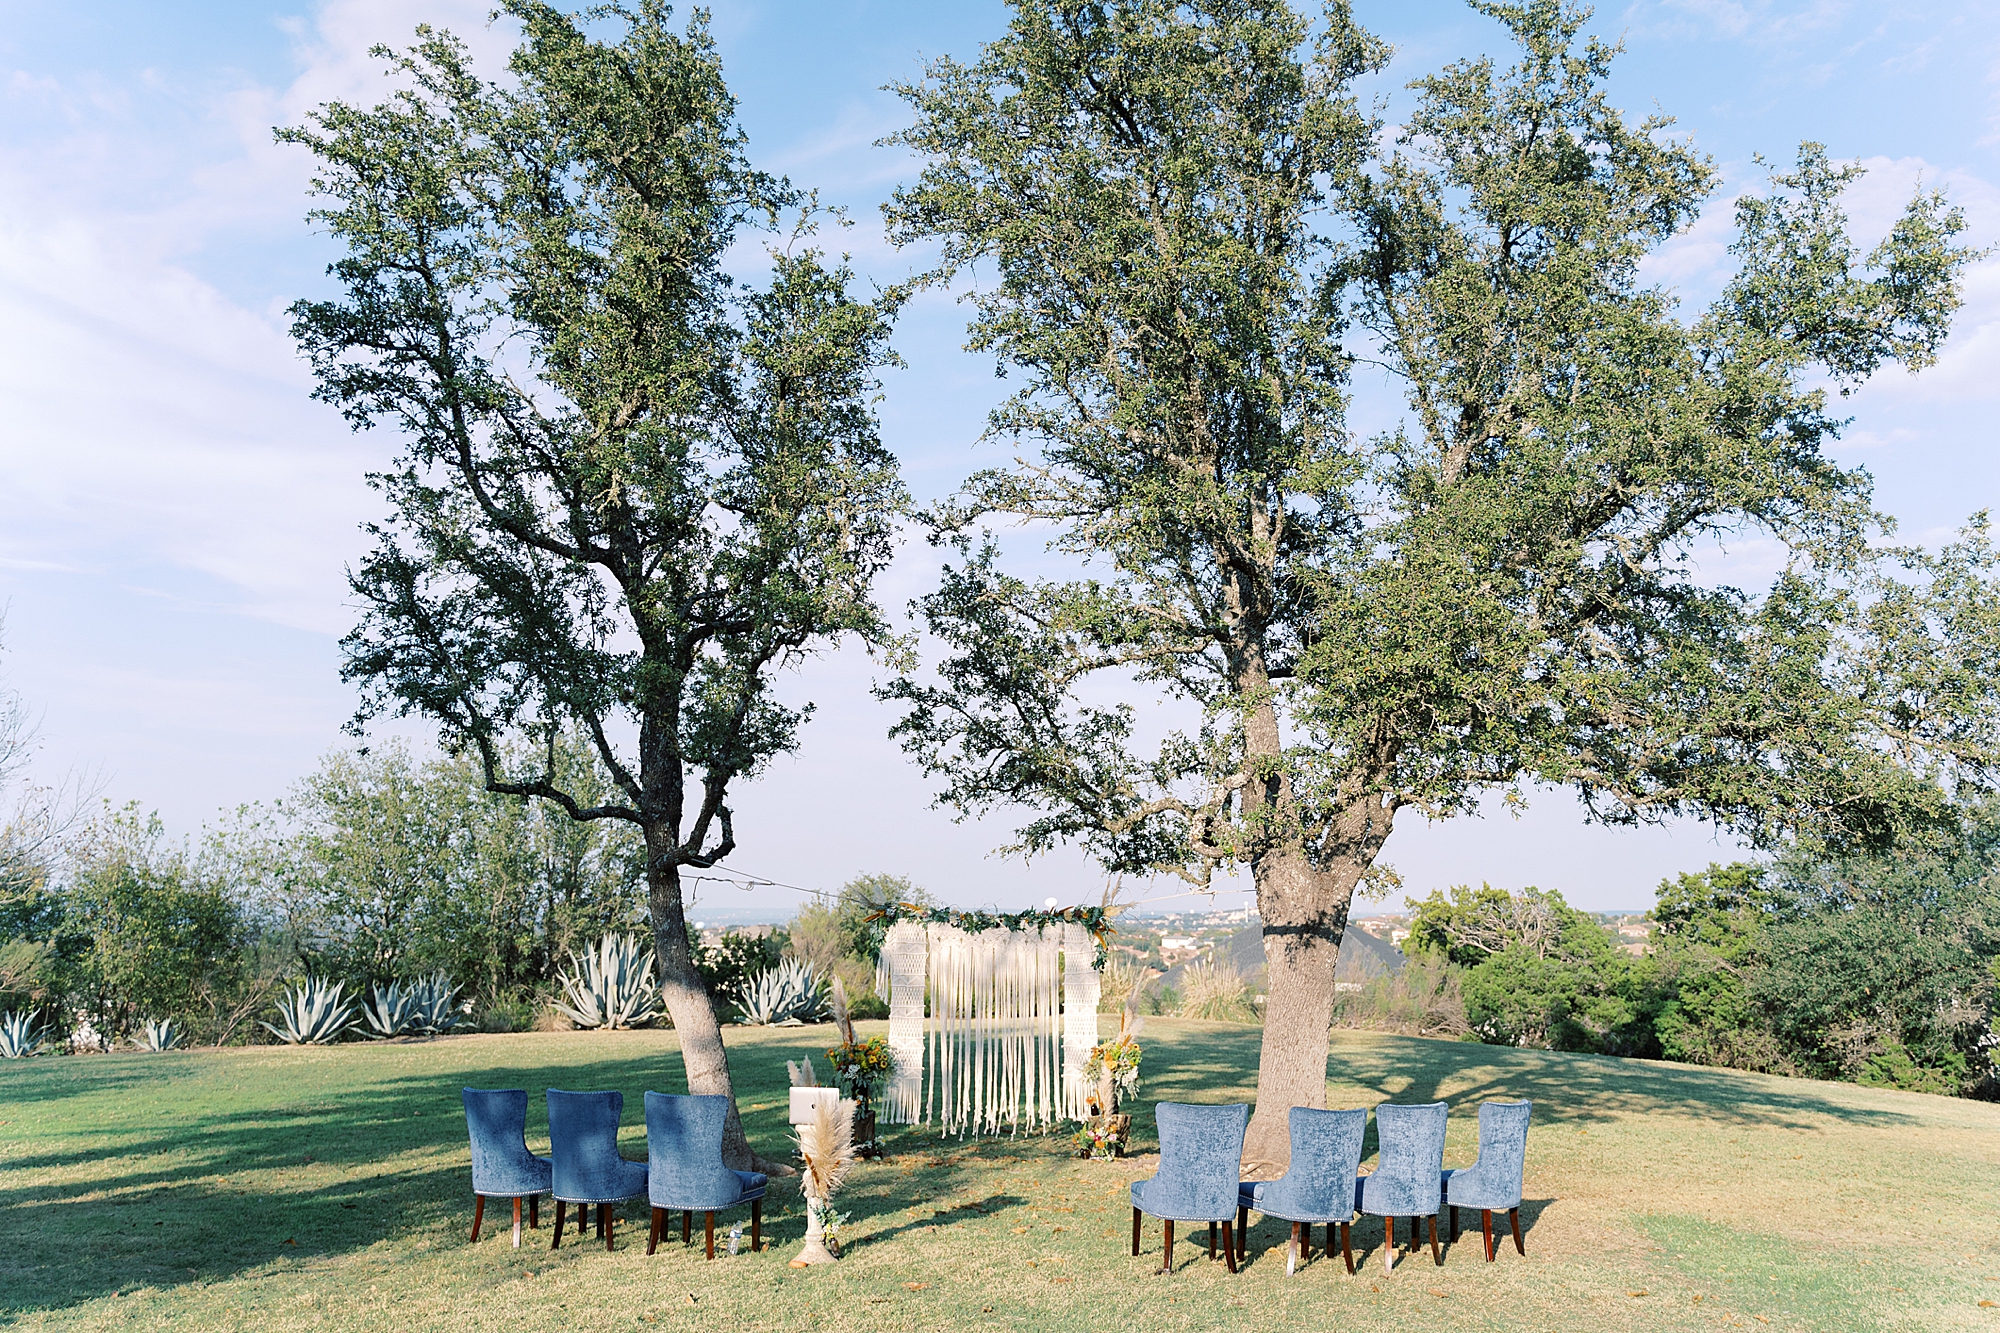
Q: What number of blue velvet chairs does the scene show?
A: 7